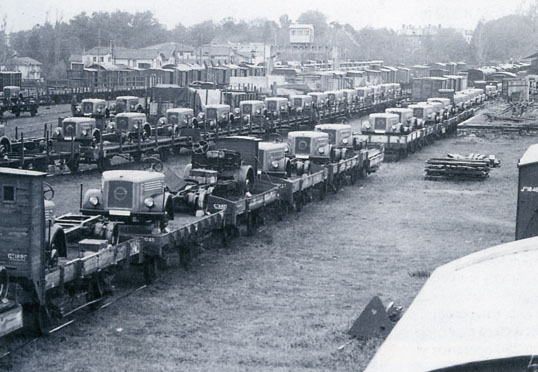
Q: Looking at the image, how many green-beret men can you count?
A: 0